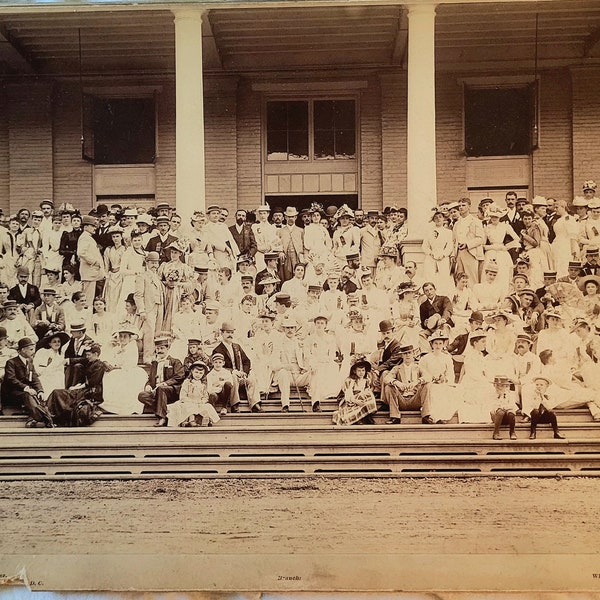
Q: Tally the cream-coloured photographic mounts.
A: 1